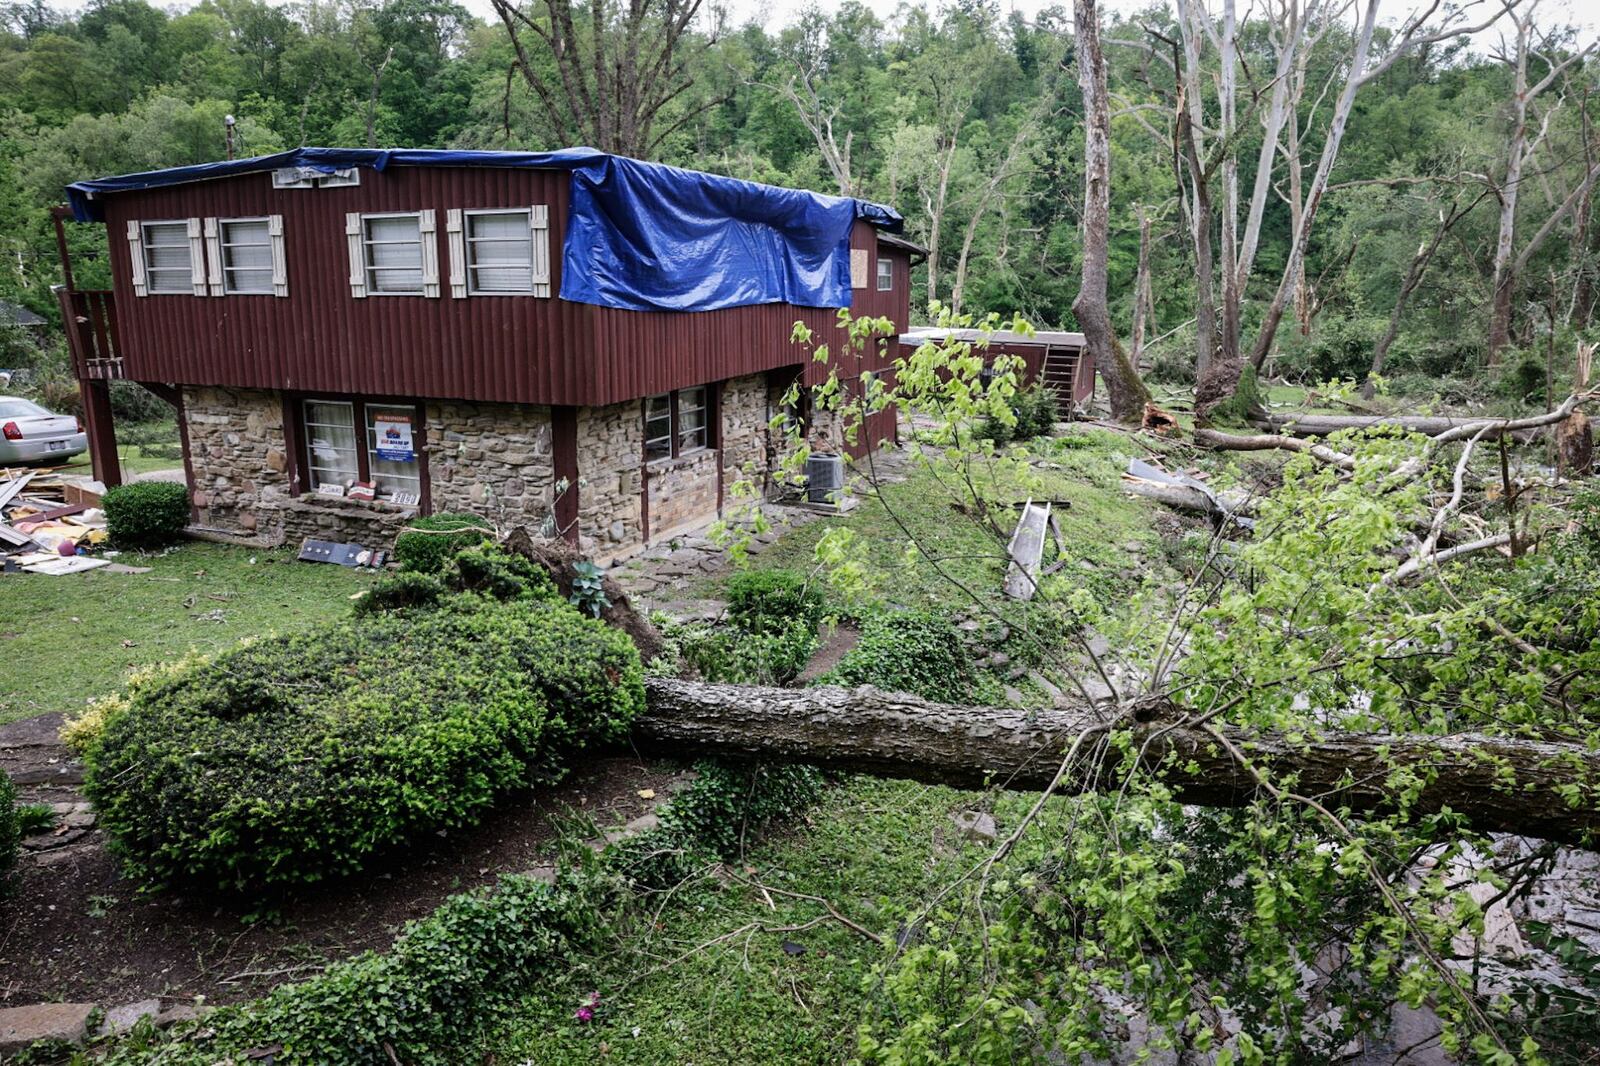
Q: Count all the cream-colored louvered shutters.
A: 8